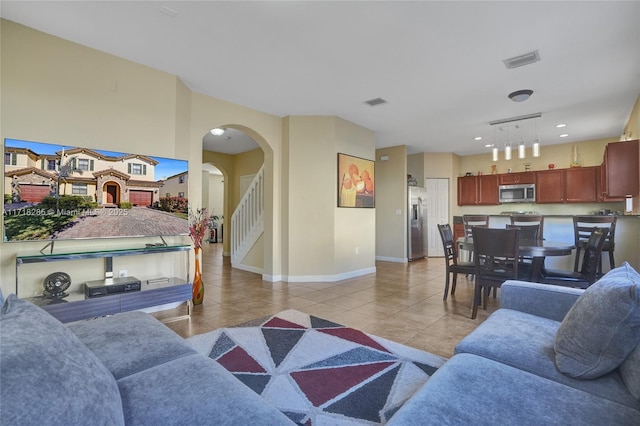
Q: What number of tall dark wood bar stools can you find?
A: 3